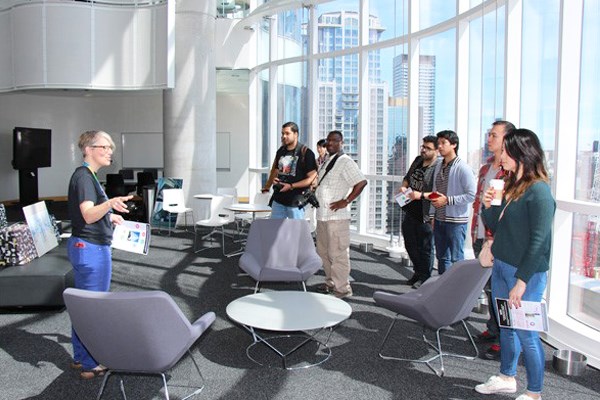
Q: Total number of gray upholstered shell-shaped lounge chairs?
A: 3